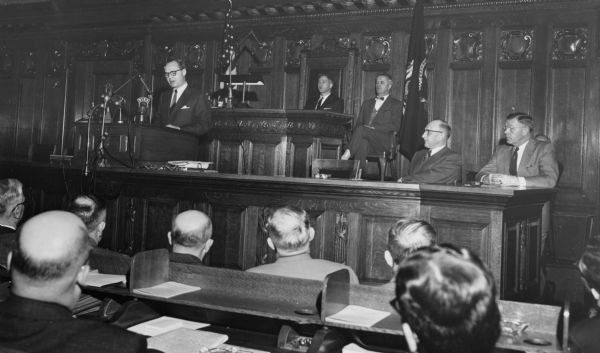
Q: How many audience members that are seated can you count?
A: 8